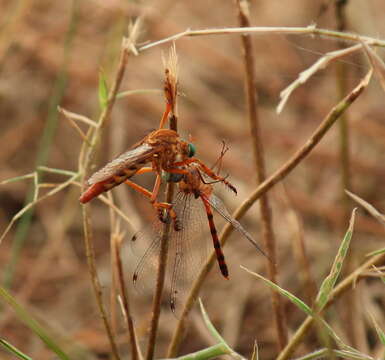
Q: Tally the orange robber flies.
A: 1